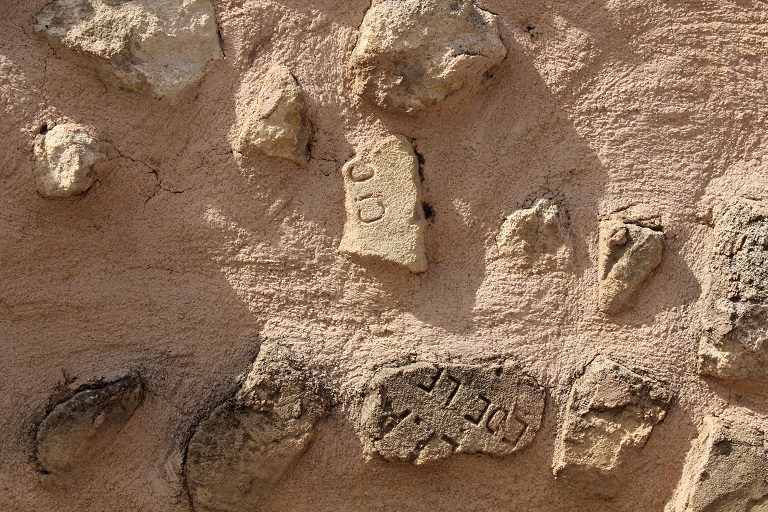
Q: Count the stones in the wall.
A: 13